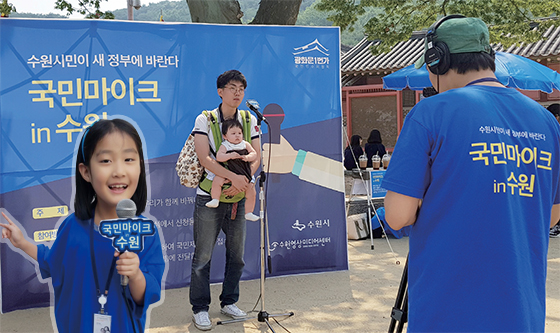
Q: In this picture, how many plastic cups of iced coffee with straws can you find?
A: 3